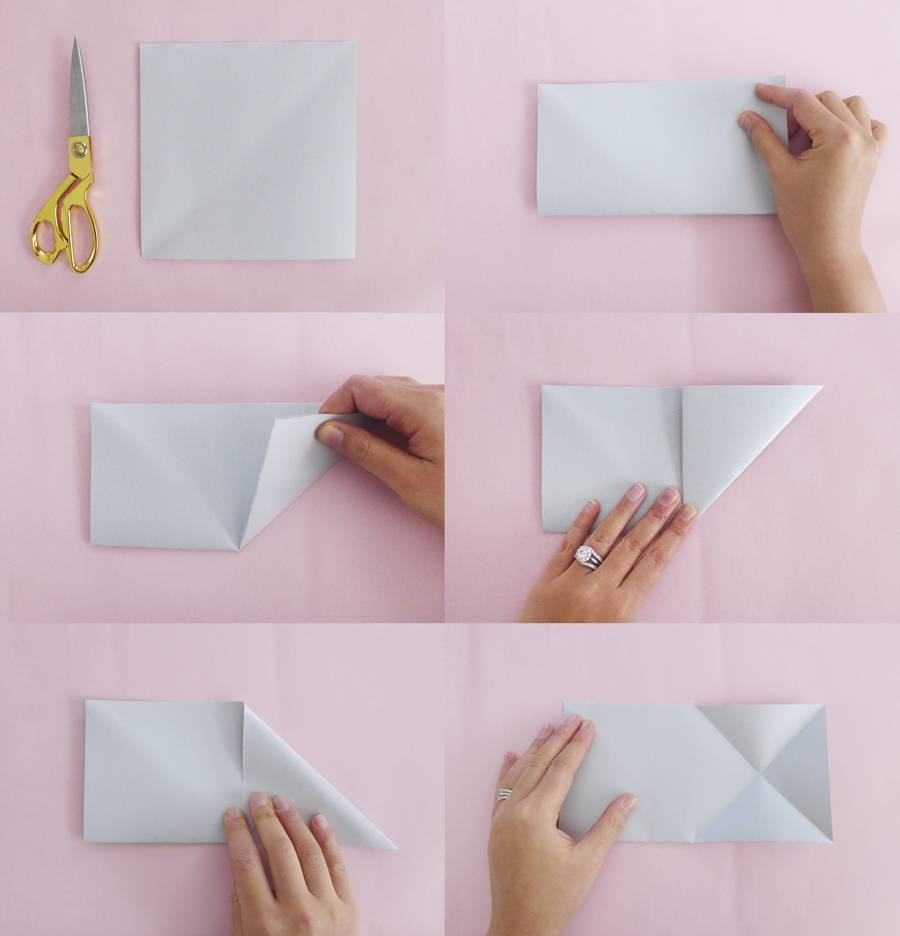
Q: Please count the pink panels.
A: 6